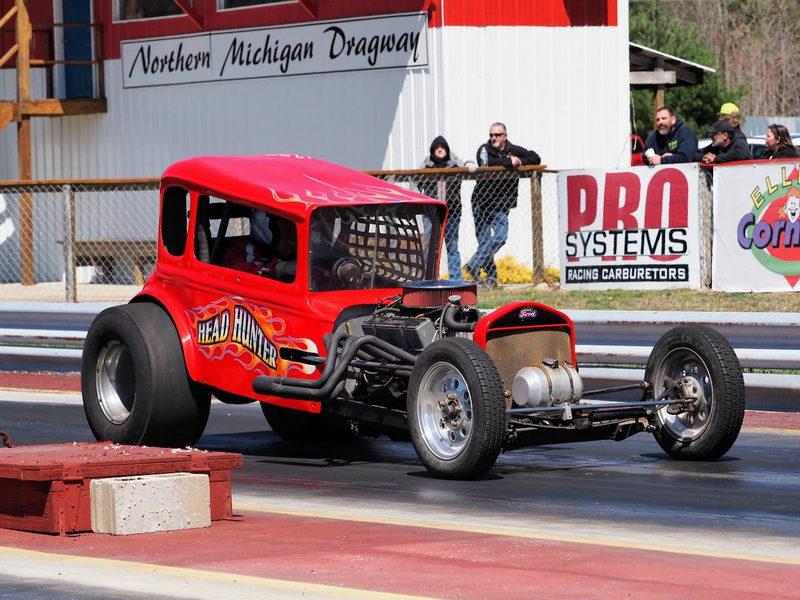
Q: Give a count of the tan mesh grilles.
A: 1